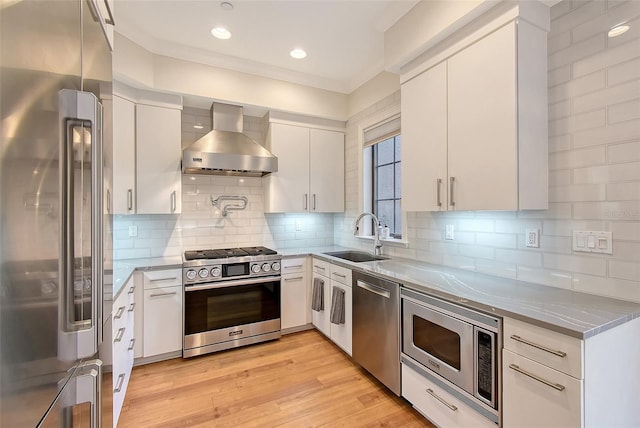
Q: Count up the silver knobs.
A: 6